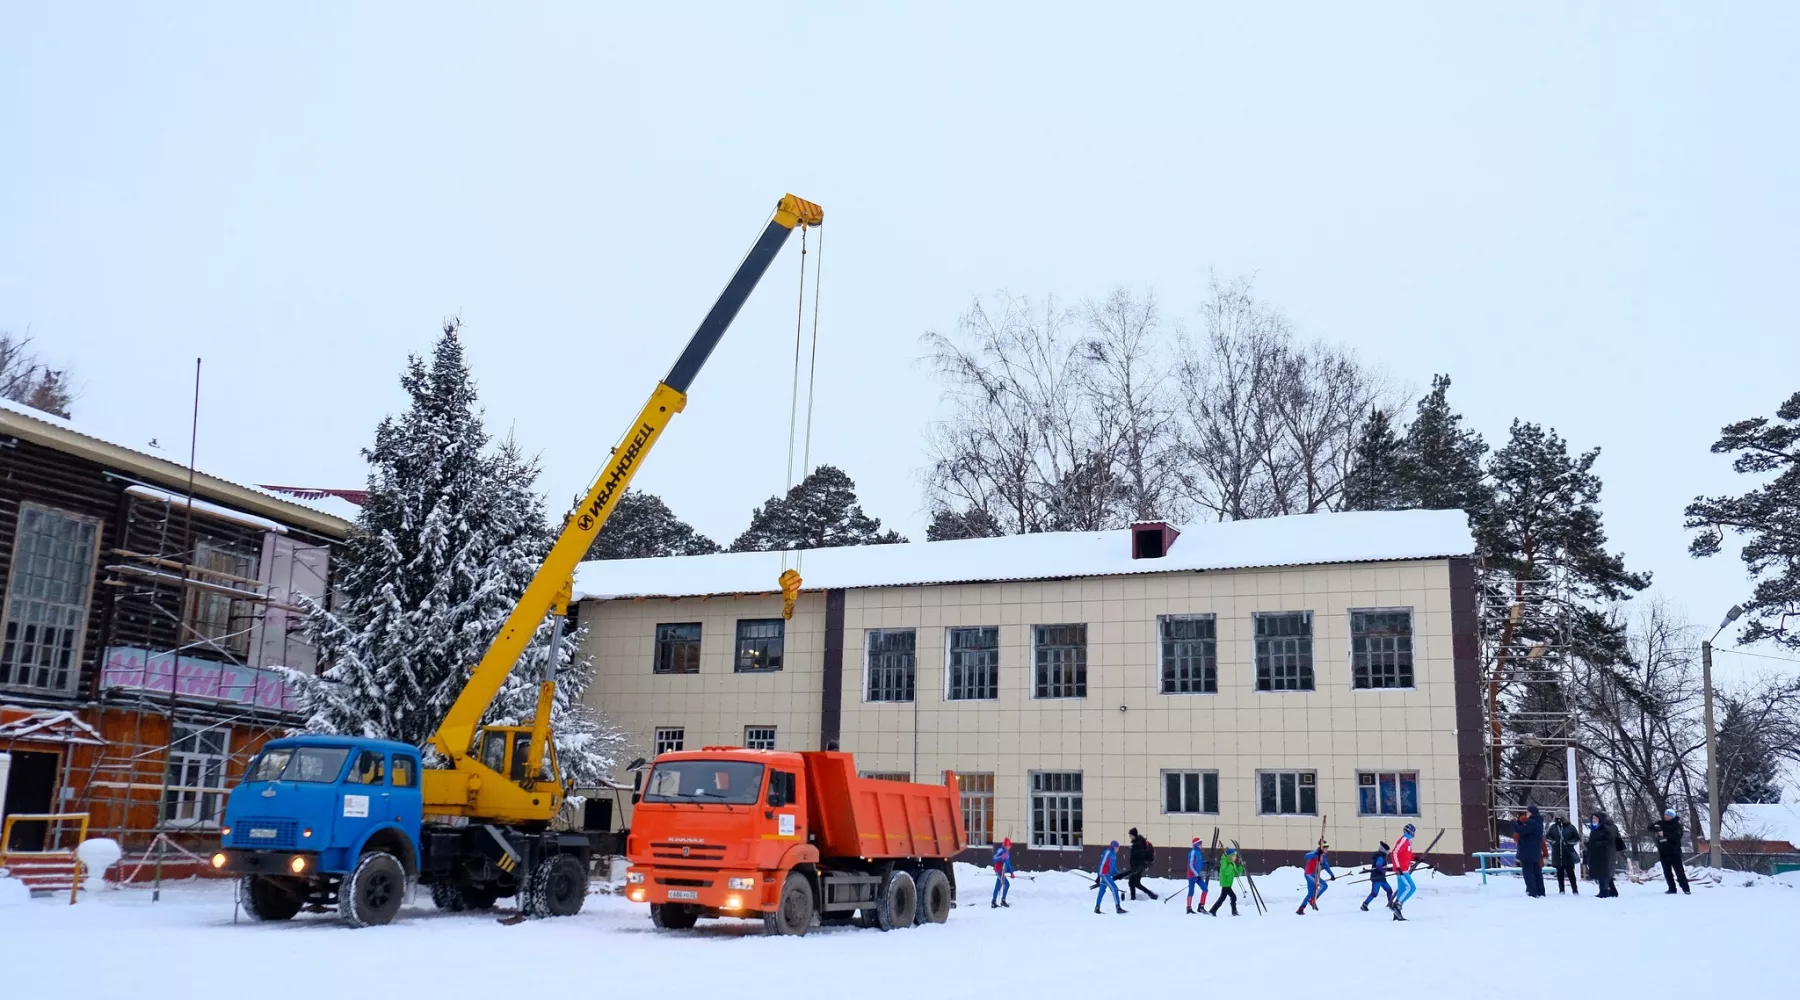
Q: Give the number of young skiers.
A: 7